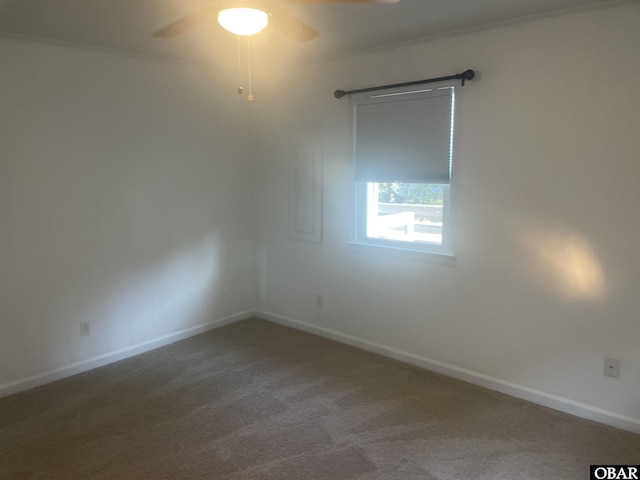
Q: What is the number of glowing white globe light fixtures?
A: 1